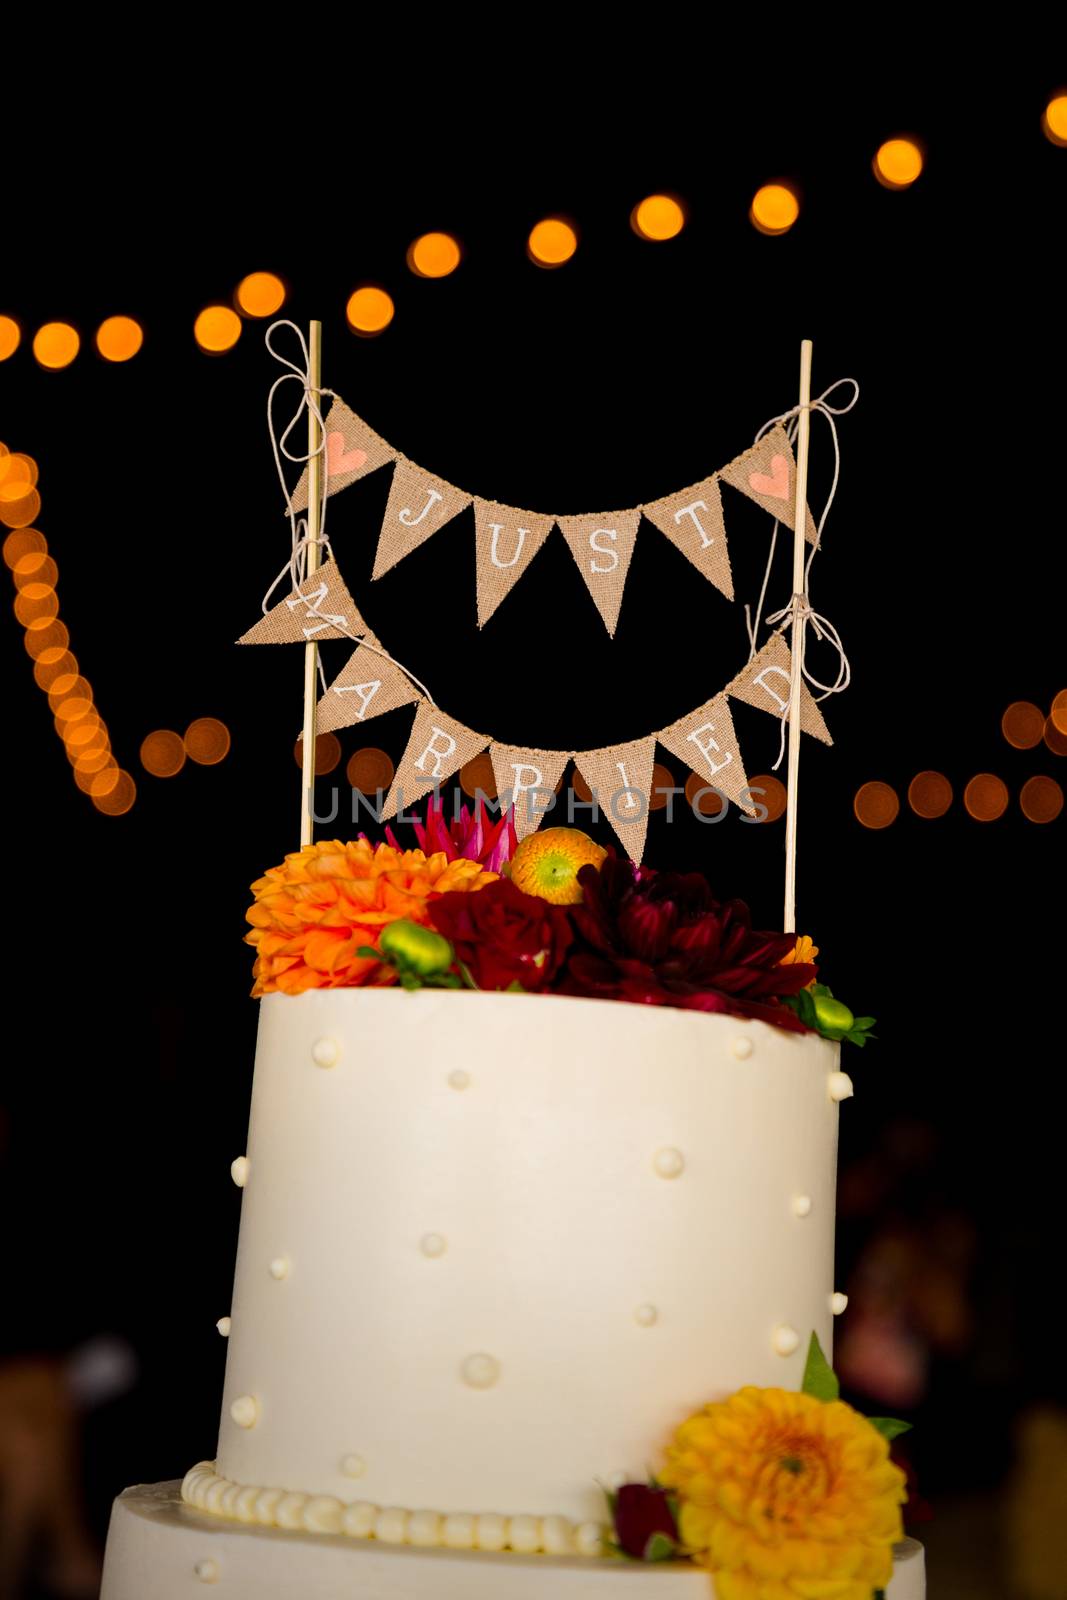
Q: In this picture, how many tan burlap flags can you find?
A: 13